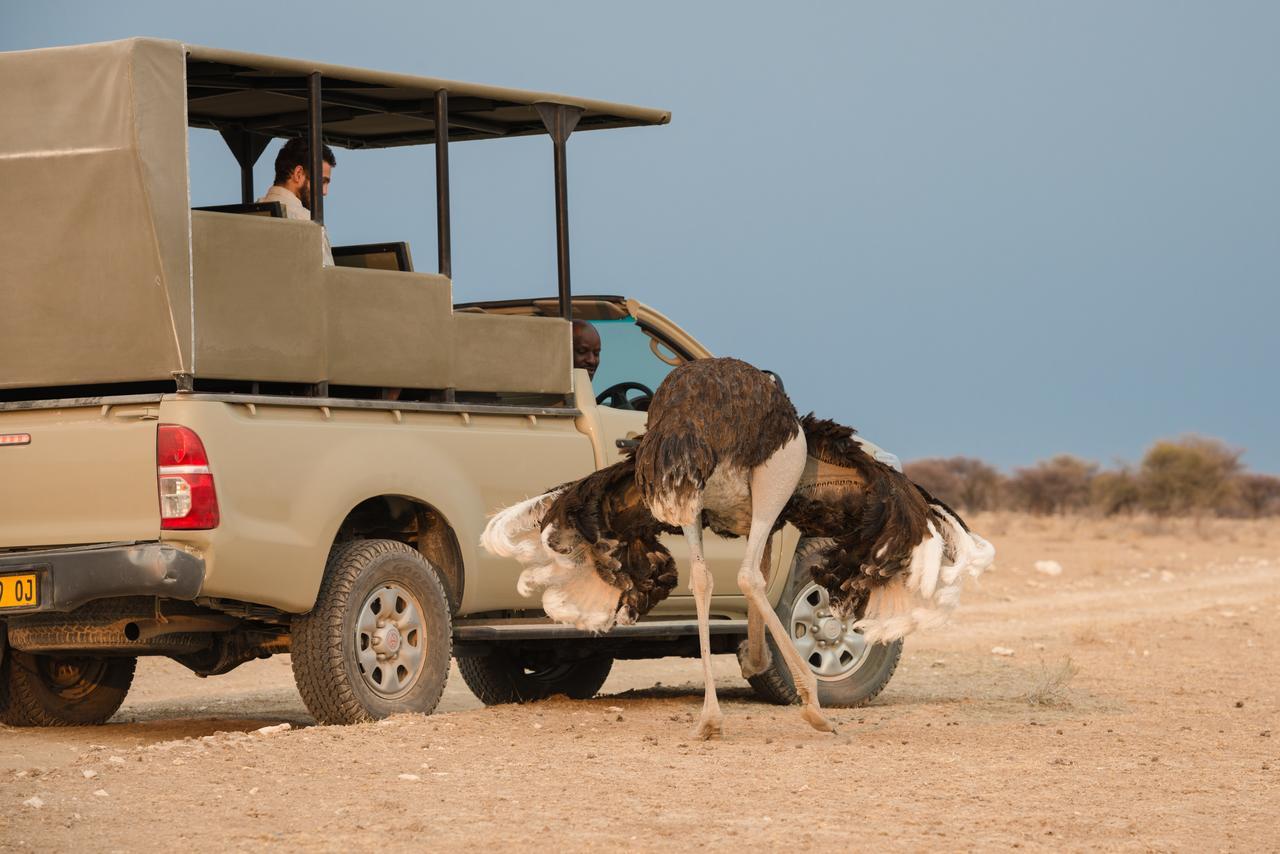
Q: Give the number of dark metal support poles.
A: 4